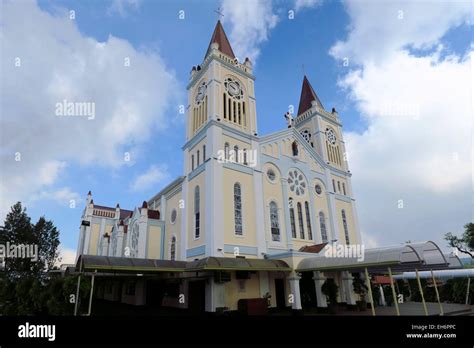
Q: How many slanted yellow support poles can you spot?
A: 4